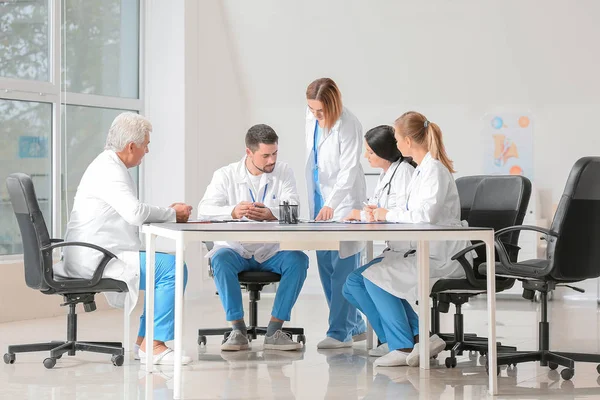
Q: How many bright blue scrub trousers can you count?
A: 5